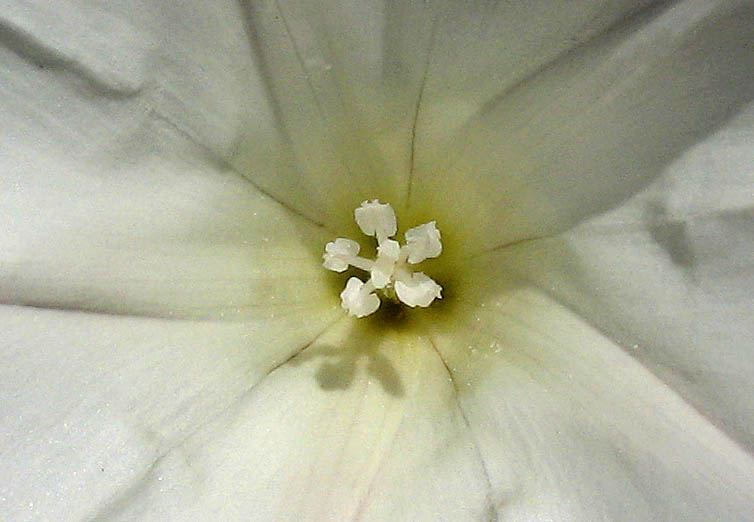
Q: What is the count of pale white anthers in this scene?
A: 5